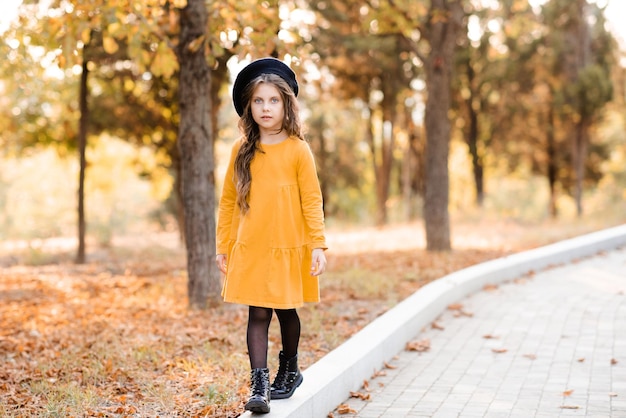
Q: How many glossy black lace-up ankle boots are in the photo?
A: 2